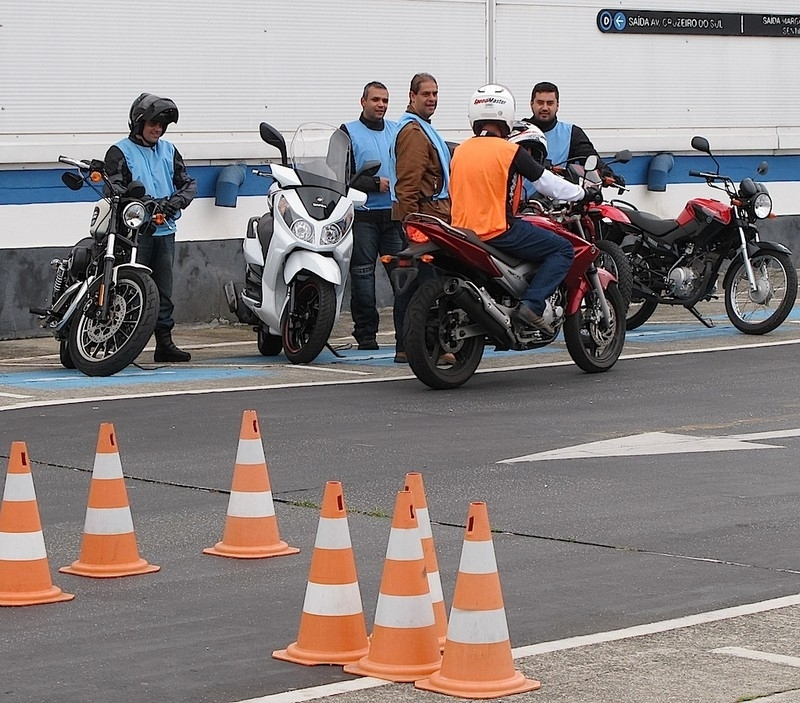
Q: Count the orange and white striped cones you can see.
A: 7